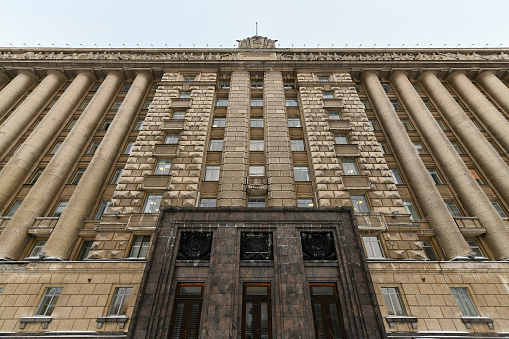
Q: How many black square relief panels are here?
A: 3